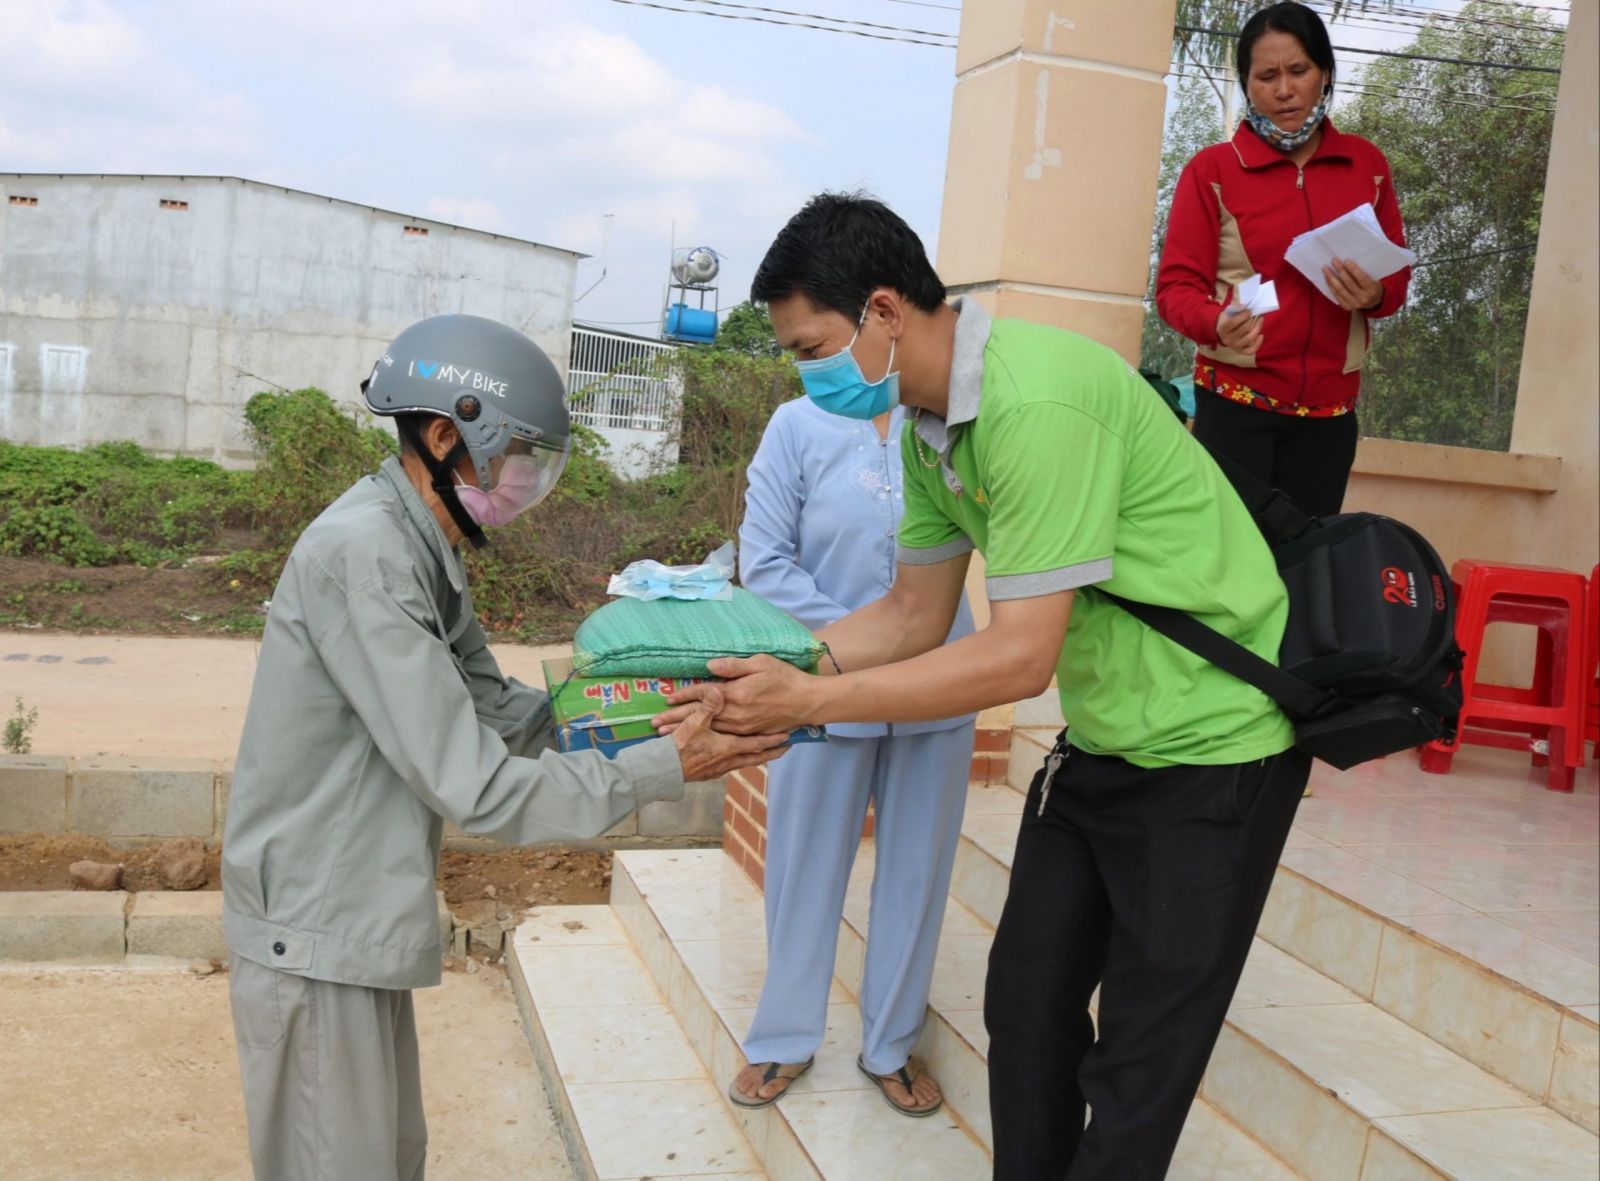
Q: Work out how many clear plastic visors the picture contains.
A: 1